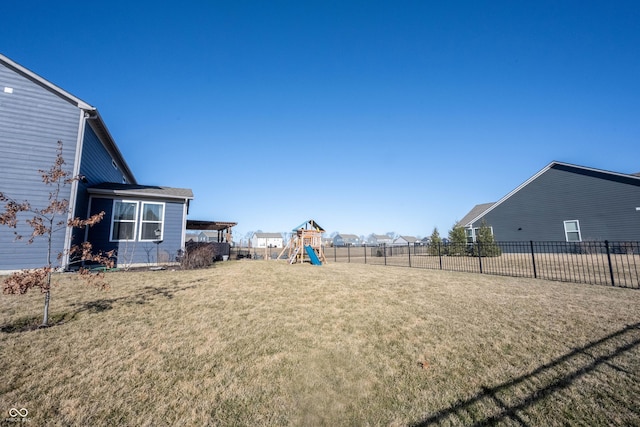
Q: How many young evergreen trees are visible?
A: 3